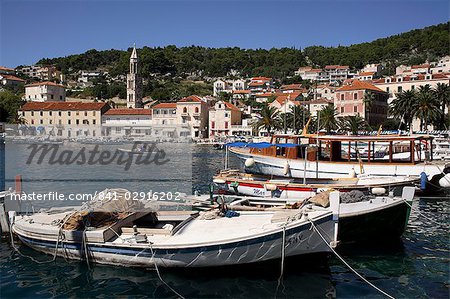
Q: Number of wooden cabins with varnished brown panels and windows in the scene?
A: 1